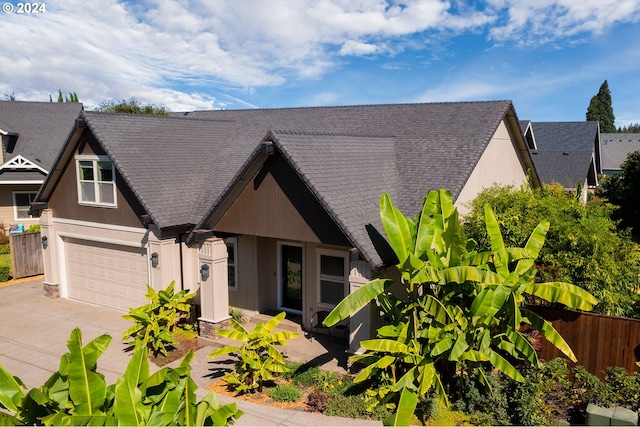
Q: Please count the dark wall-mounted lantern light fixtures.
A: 3